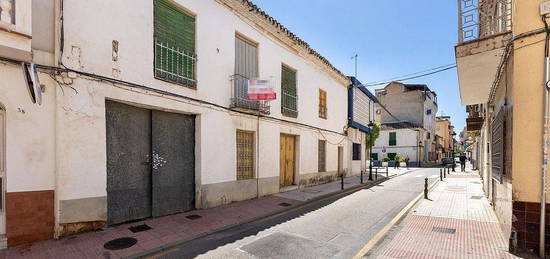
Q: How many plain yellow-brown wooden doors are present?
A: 1